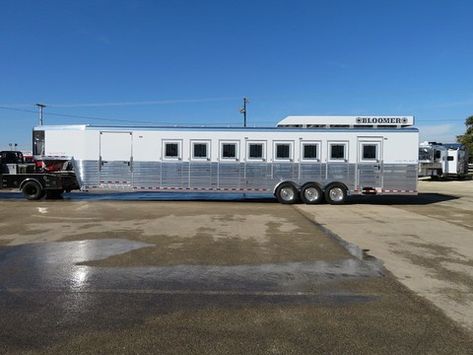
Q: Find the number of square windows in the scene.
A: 8